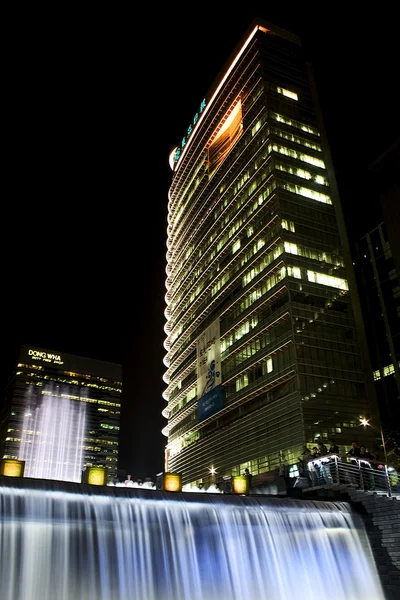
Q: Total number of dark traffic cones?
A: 0